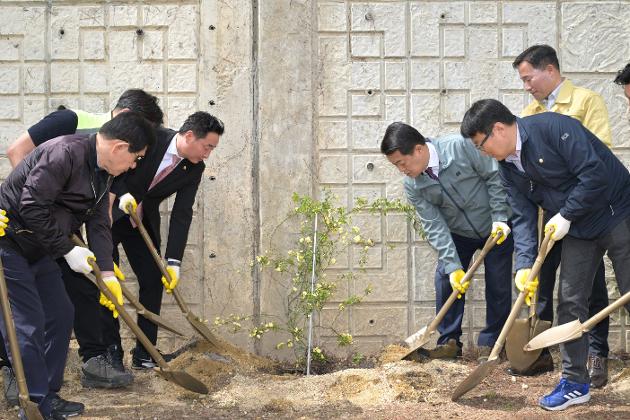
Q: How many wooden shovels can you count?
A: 8